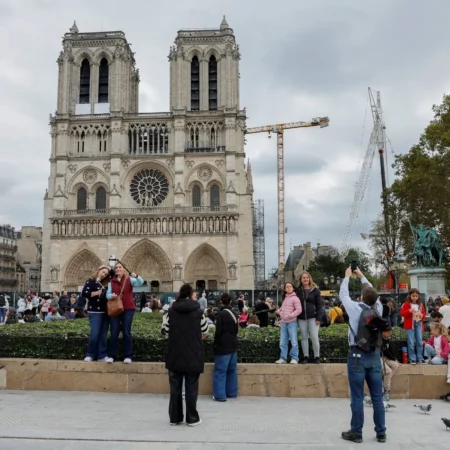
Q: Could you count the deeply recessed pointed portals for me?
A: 3